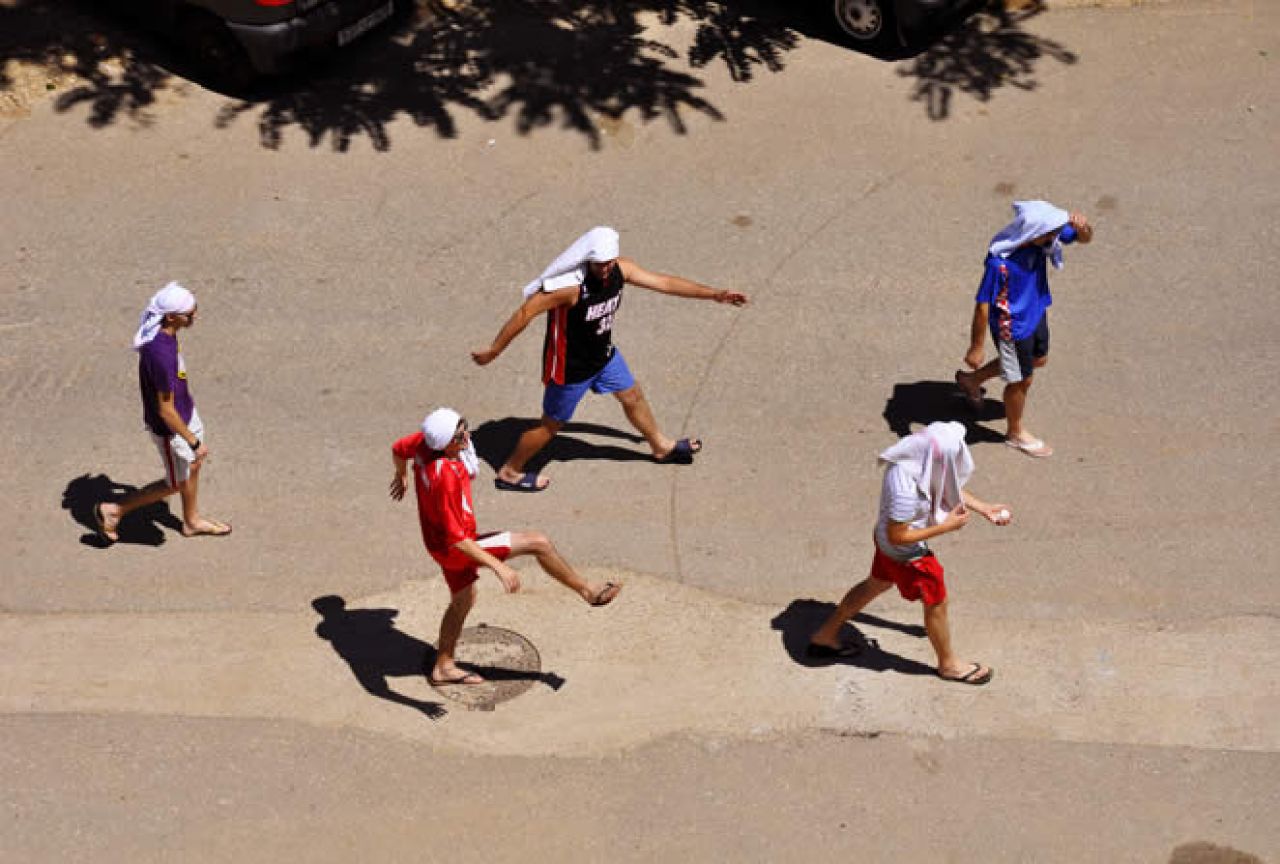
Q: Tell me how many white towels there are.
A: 5